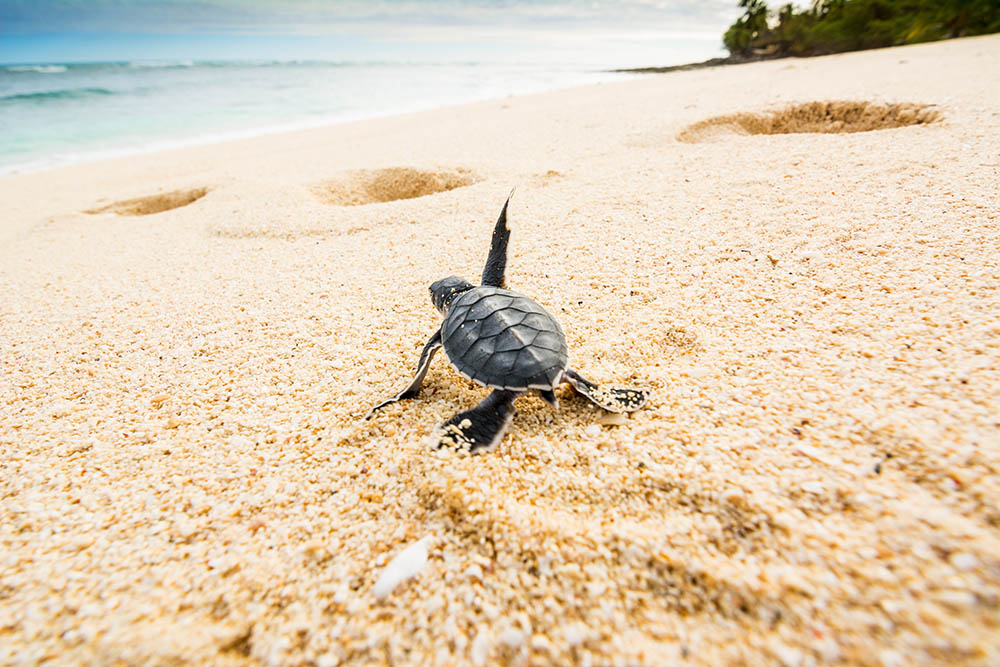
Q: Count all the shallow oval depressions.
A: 3